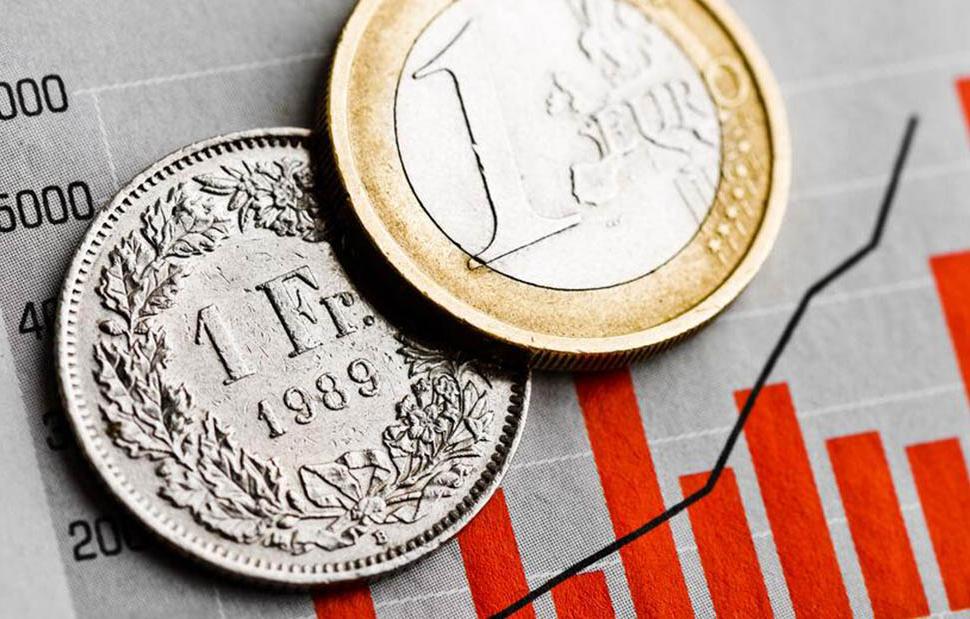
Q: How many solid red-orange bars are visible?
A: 10